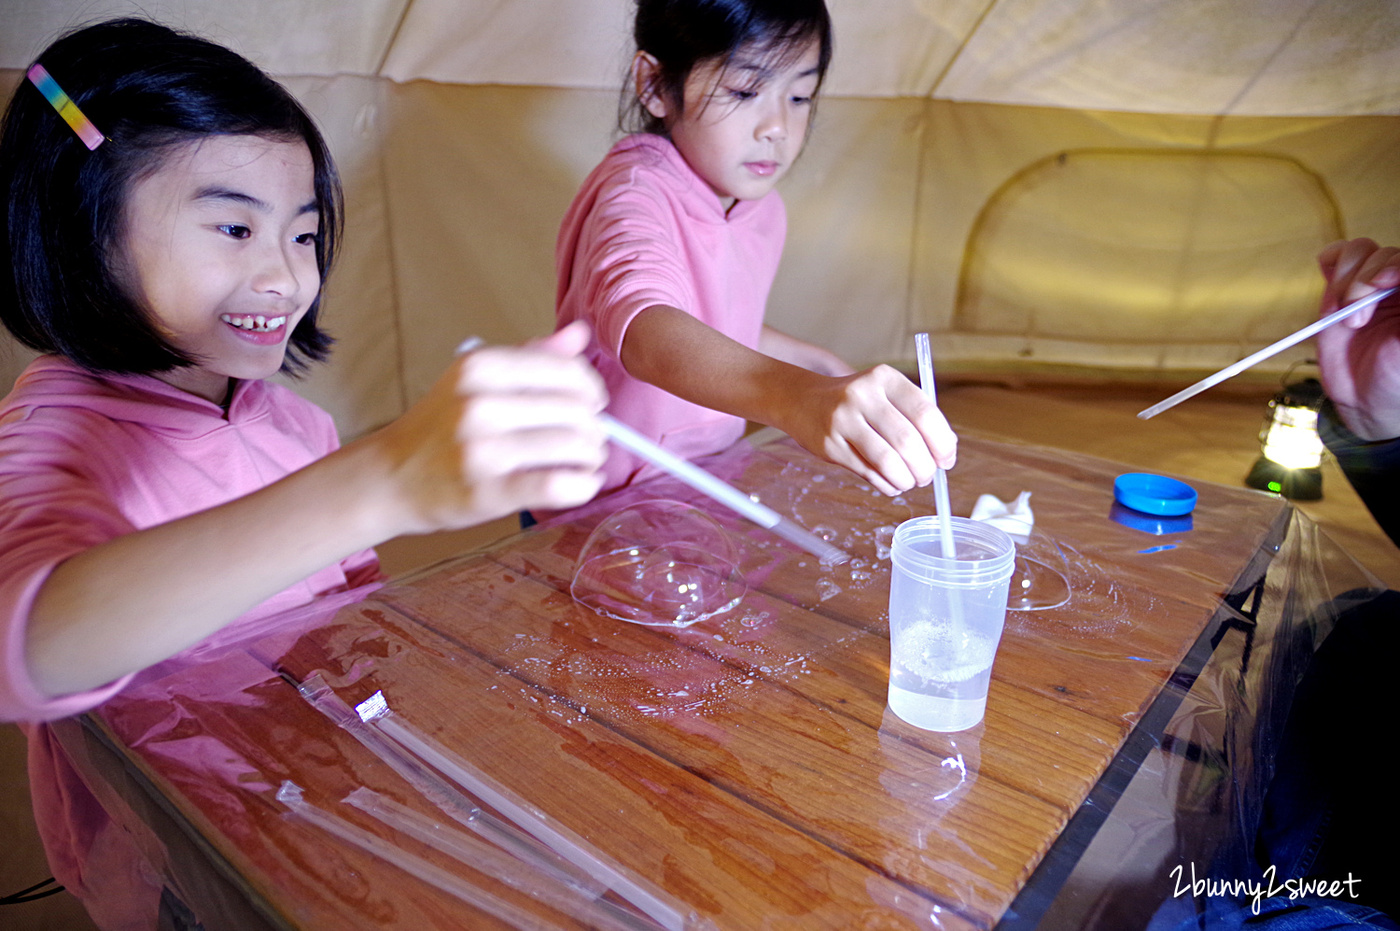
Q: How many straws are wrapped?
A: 1